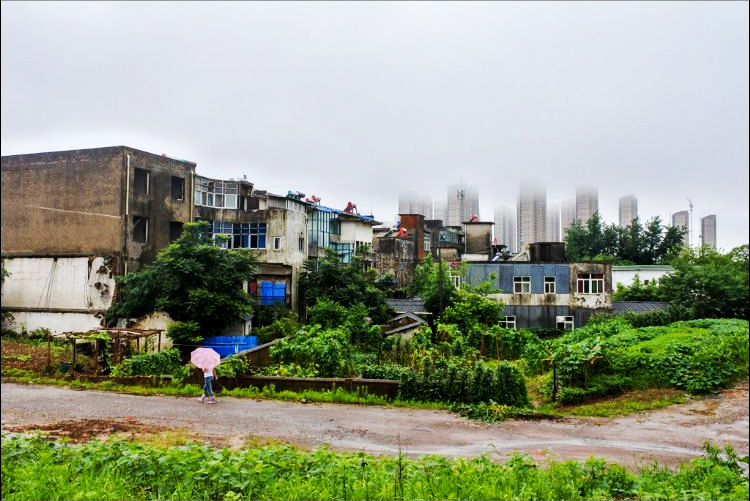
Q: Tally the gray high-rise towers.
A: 11